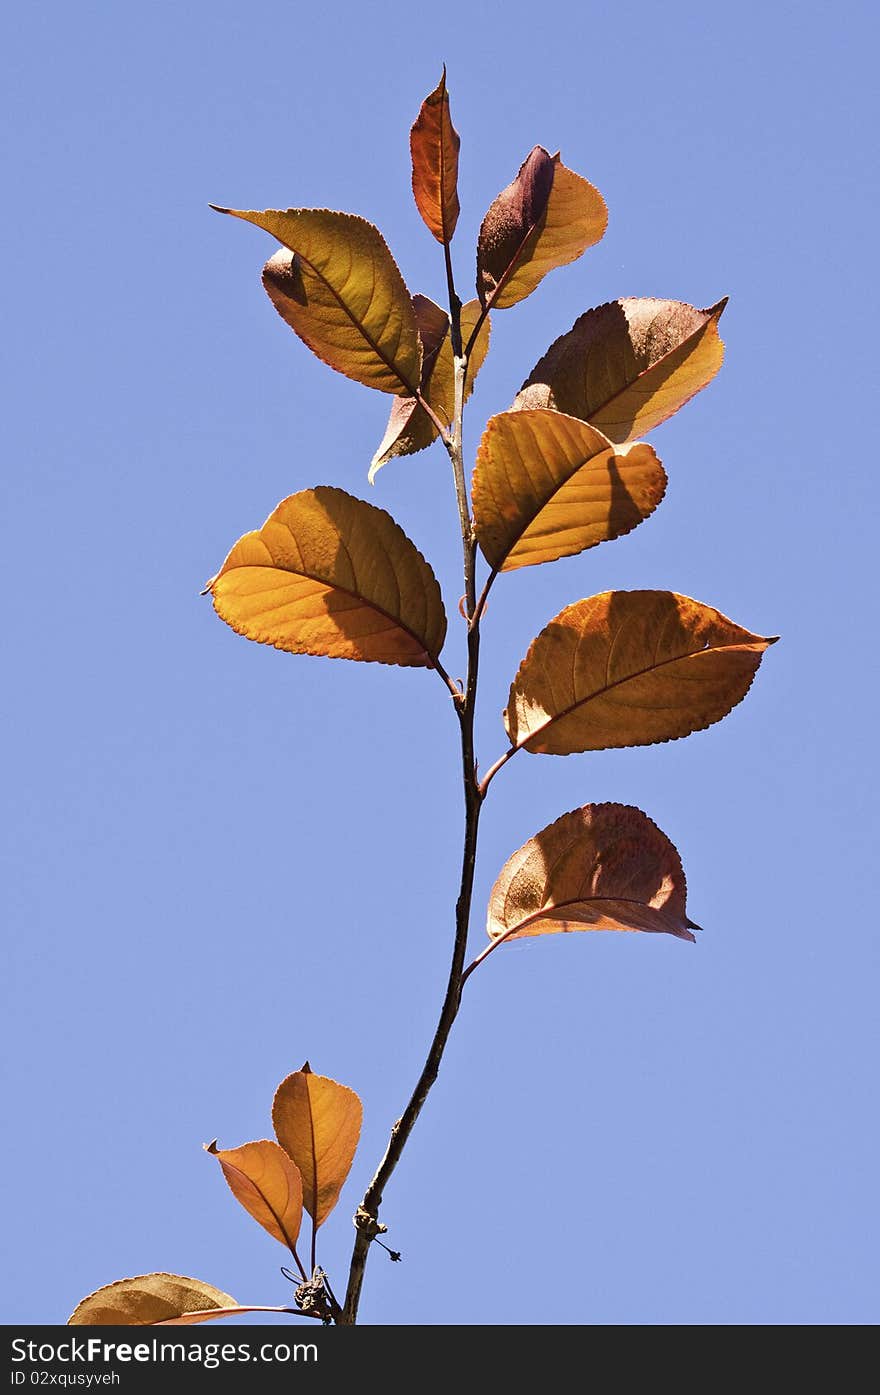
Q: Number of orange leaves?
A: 12